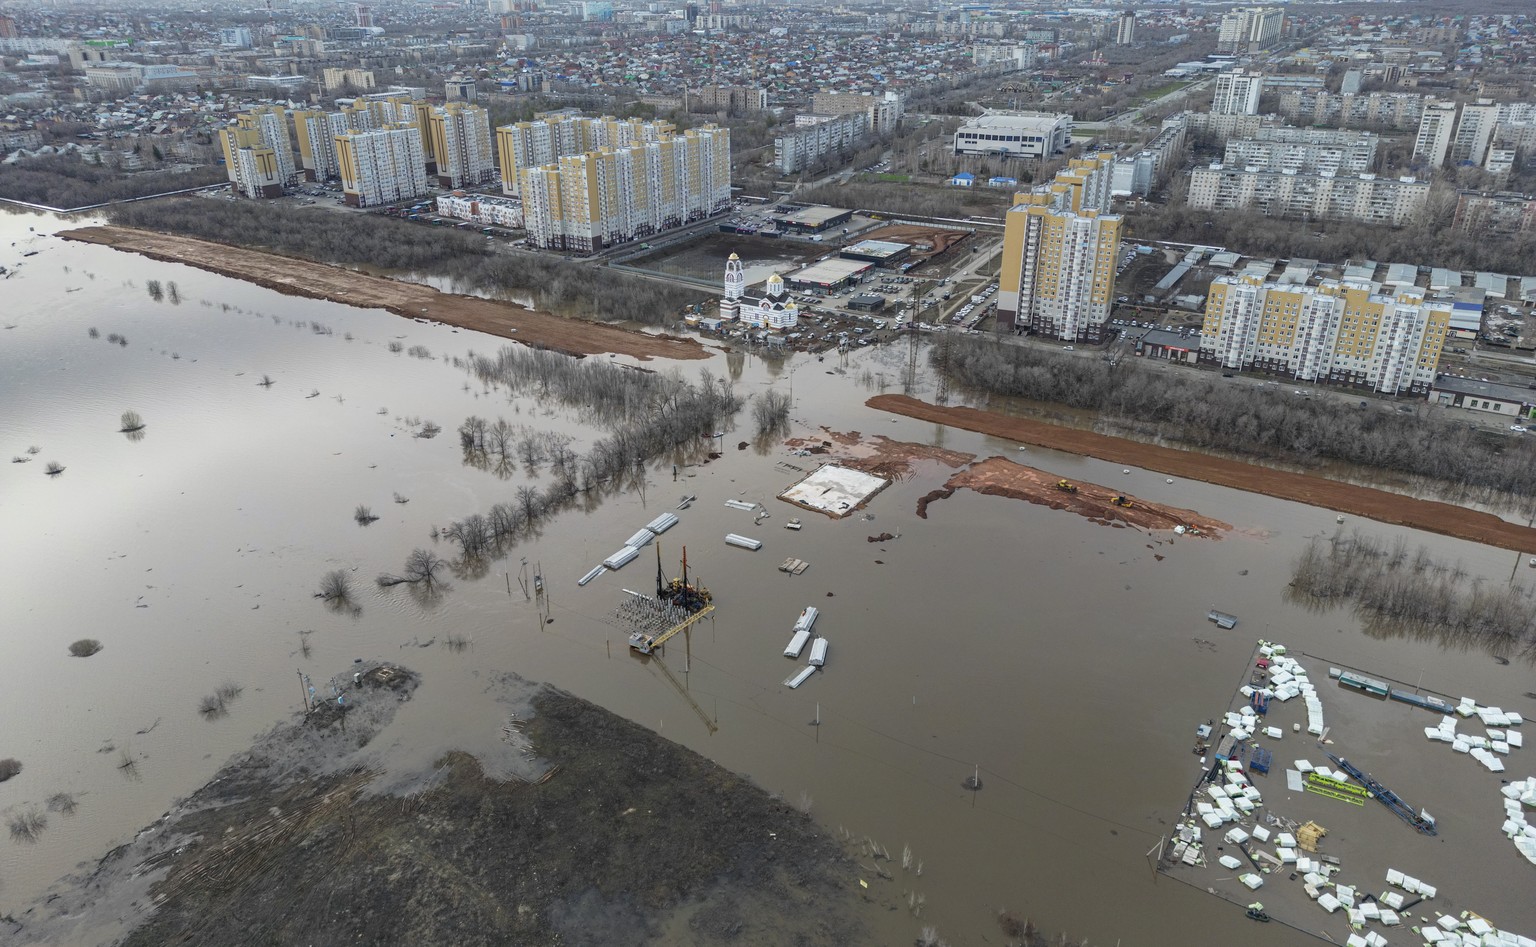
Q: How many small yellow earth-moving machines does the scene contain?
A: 2